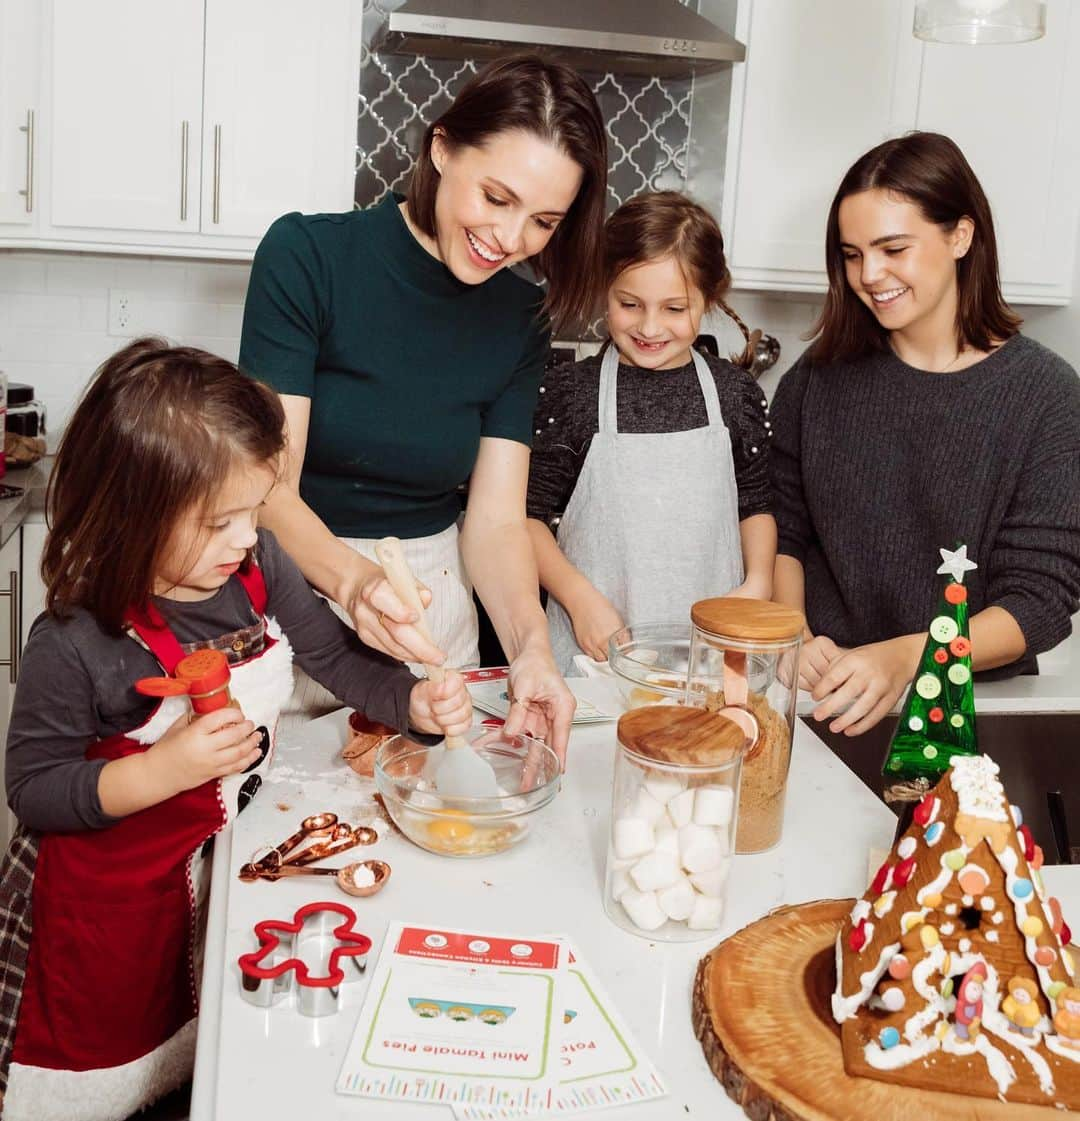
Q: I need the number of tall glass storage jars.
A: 2